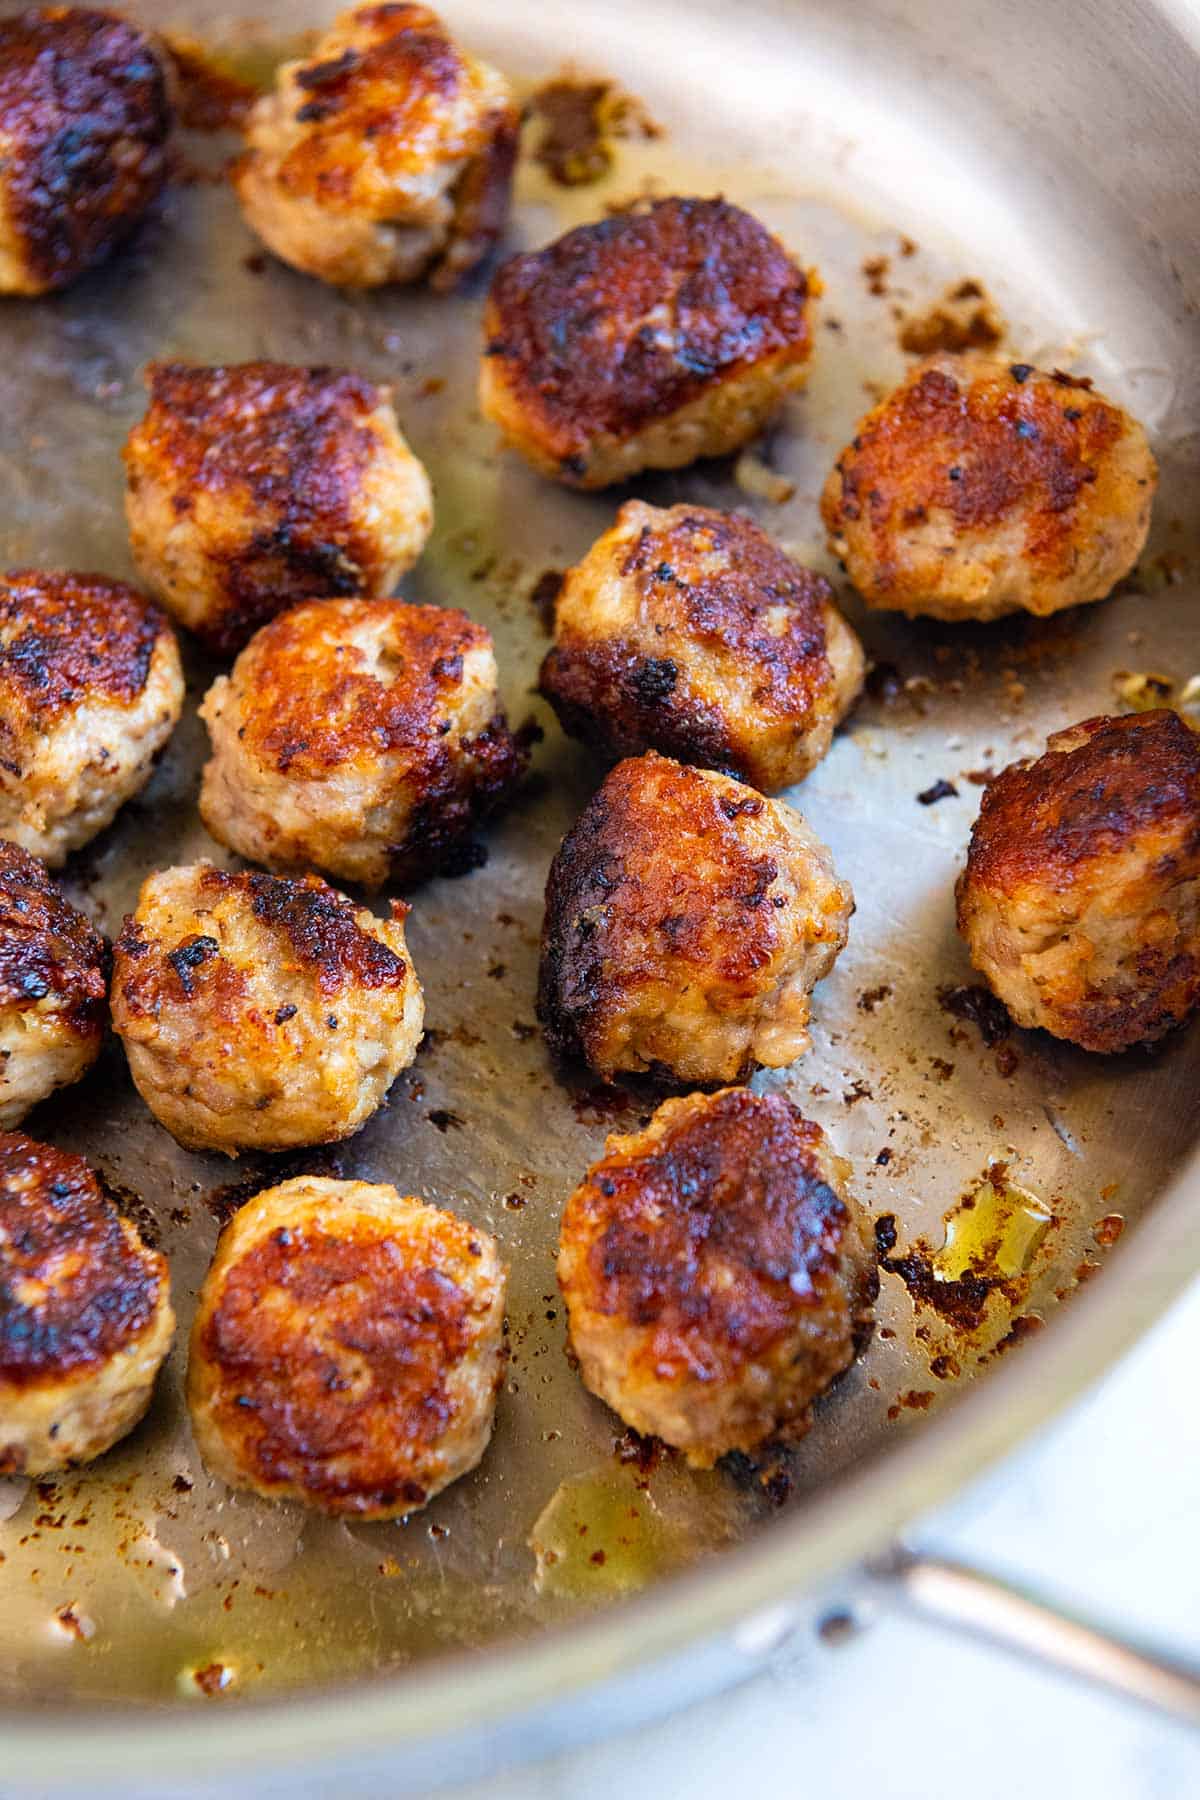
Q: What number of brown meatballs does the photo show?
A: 15